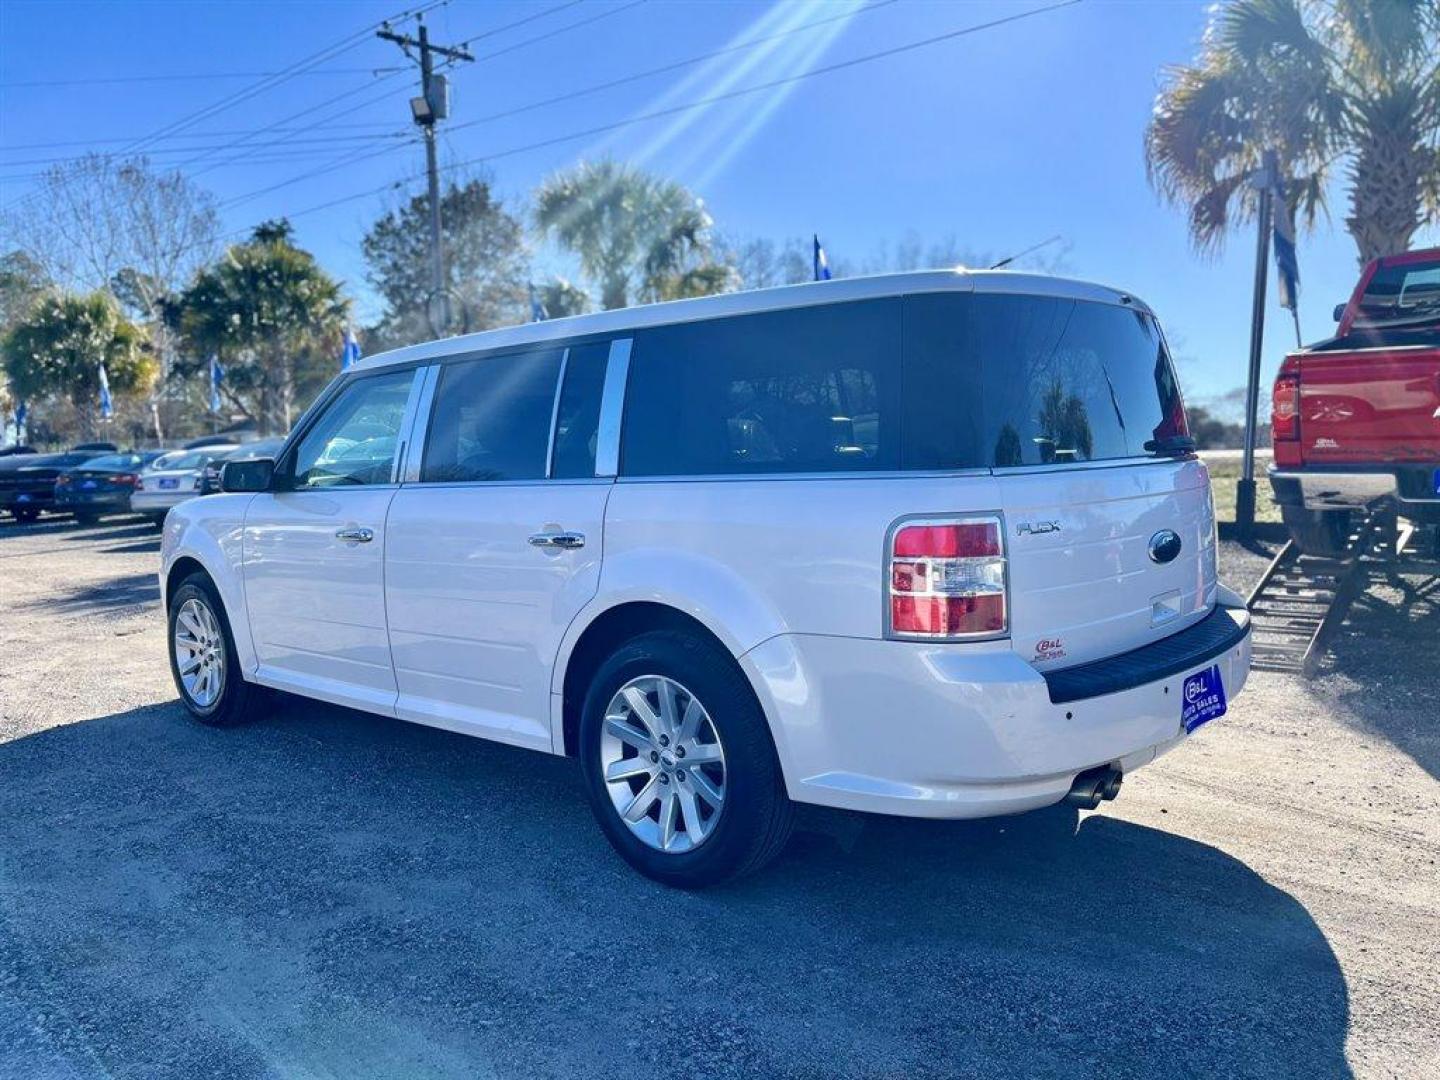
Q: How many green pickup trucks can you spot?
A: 0